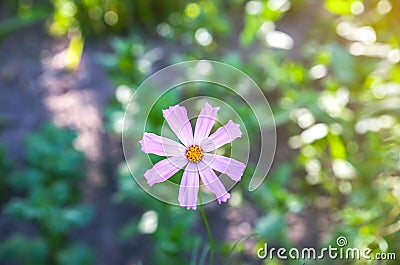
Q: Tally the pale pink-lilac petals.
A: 8